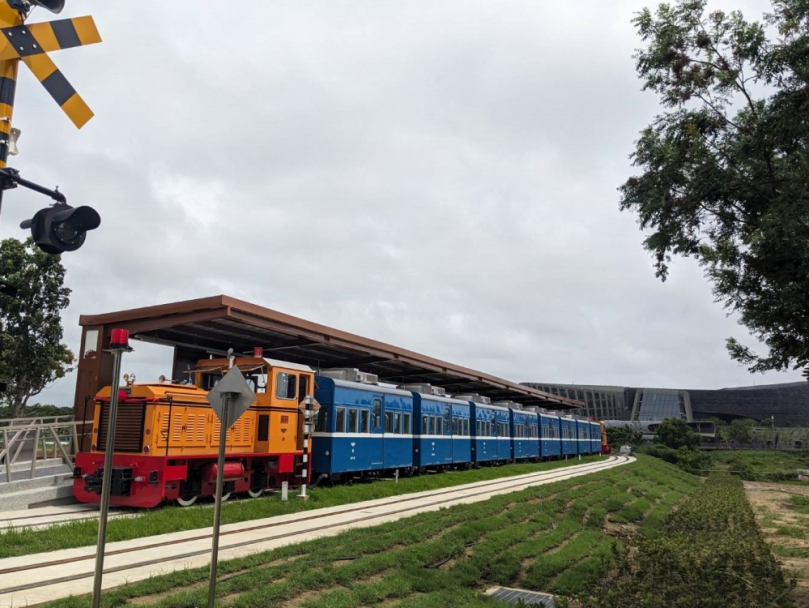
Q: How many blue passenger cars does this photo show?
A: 8